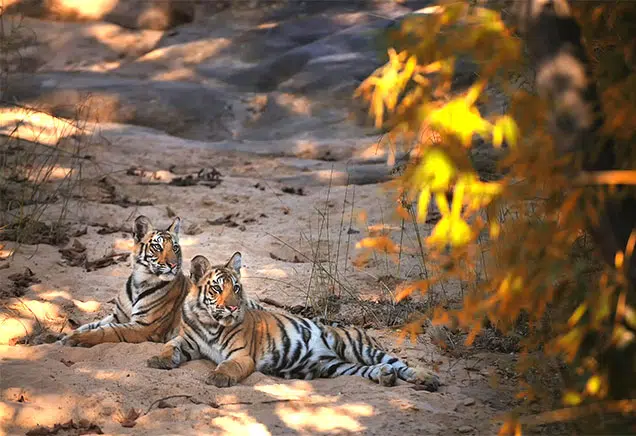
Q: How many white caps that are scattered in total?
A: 0